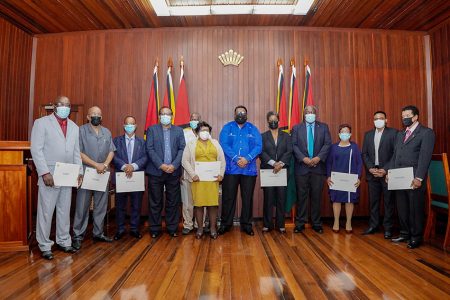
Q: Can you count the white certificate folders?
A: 7